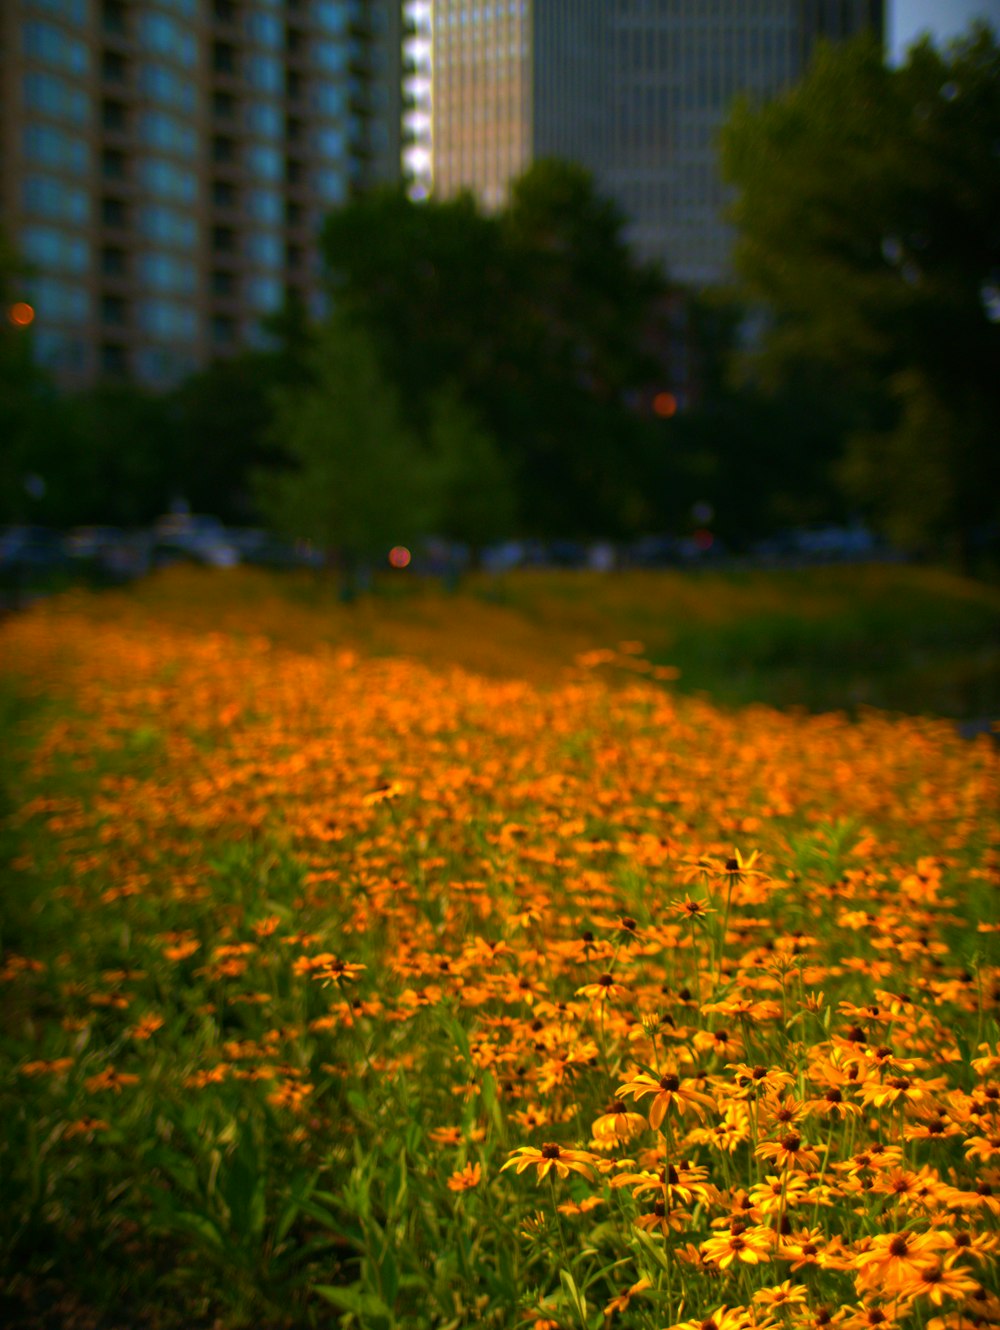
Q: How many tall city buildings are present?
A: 2